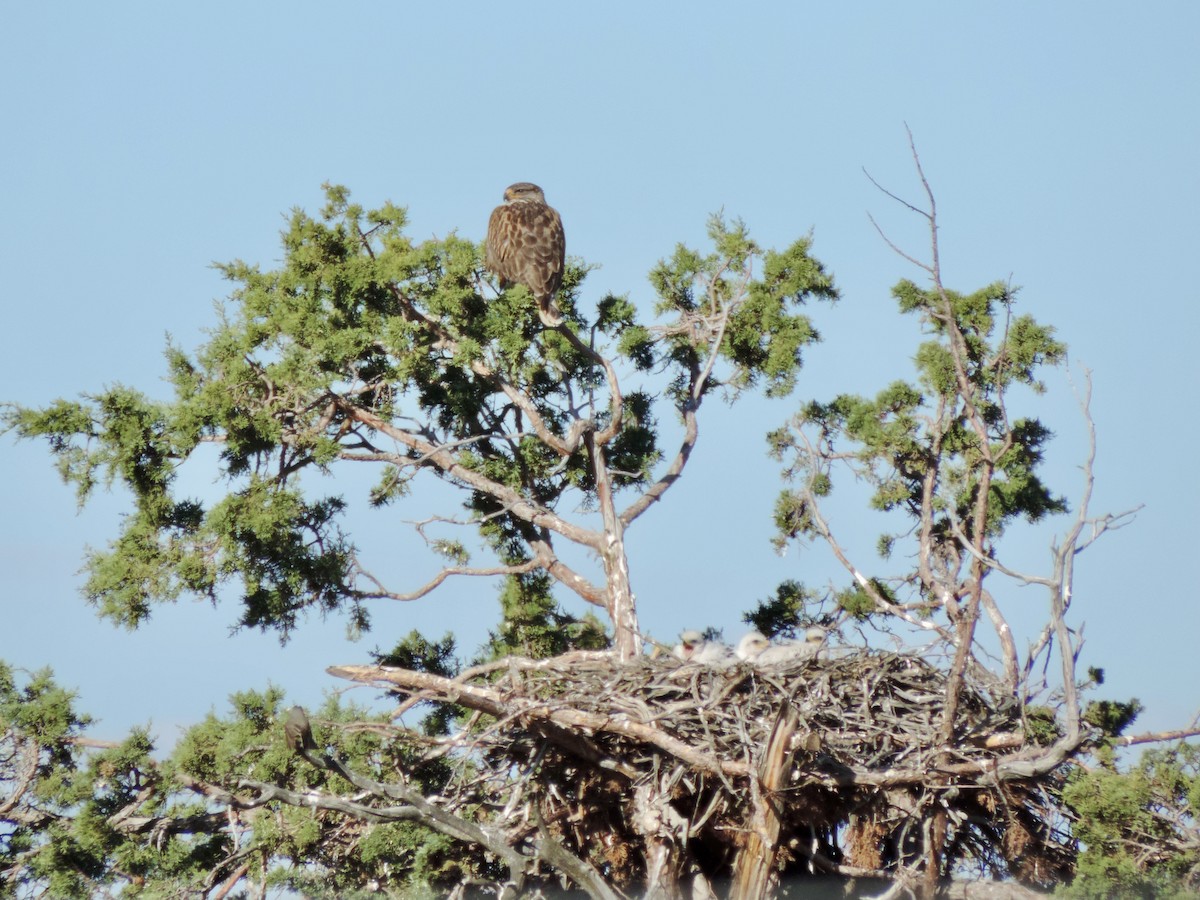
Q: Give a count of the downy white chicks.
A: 3